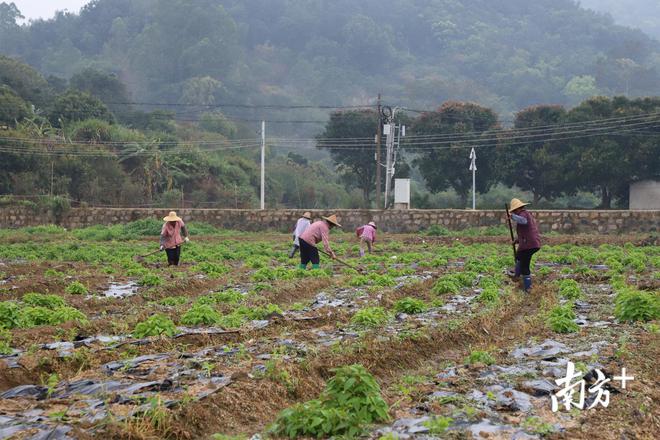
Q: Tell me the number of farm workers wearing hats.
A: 5